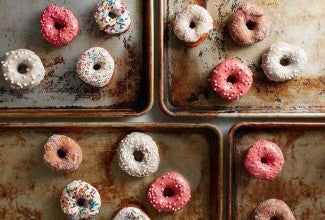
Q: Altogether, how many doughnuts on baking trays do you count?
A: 15